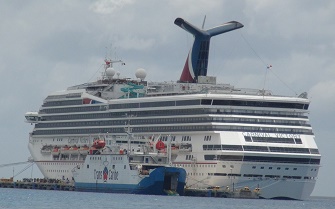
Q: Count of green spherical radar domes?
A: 0